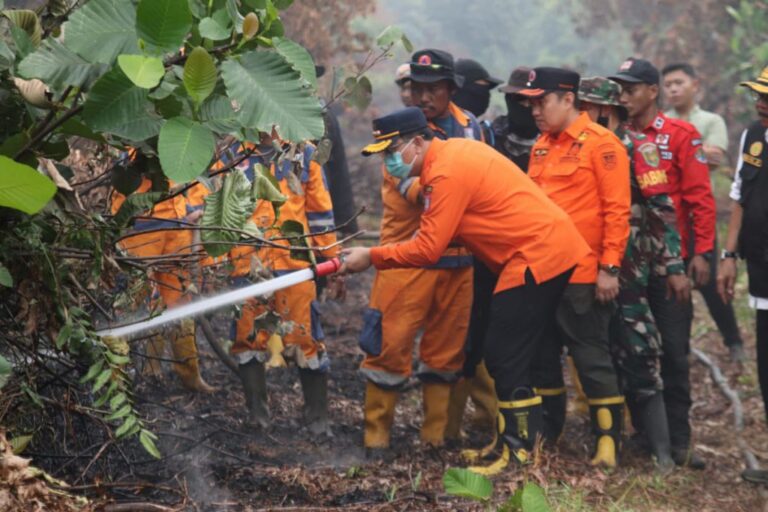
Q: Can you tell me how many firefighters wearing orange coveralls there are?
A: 3